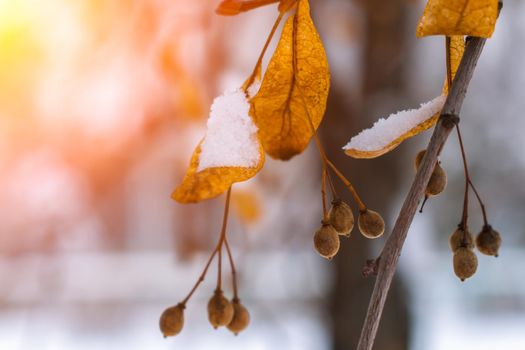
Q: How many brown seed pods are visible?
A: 11